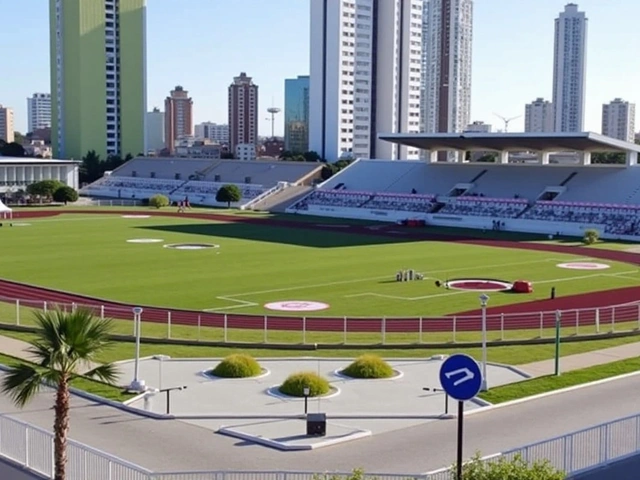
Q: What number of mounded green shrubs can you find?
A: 3